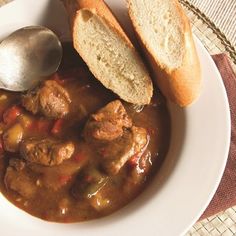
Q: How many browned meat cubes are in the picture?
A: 5